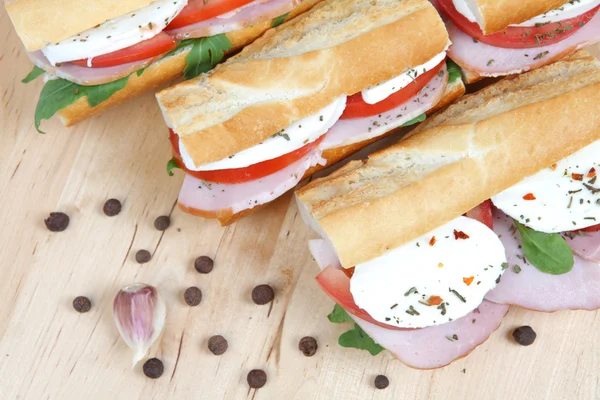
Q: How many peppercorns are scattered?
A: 14